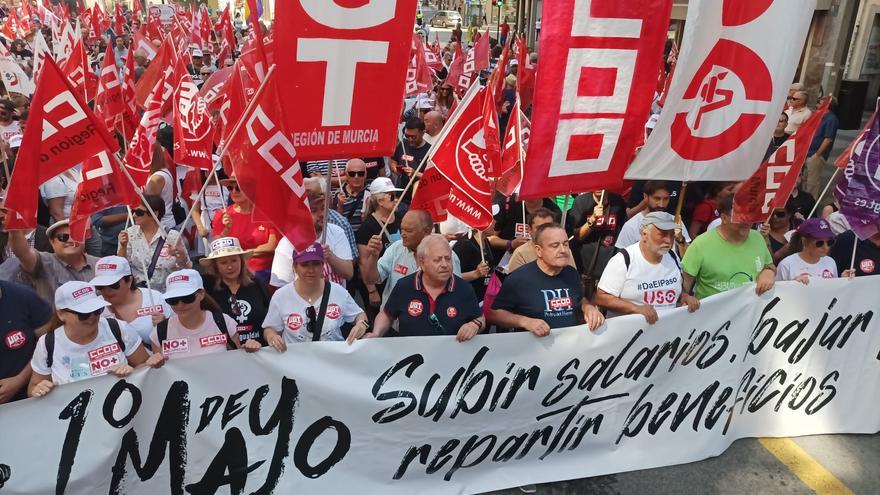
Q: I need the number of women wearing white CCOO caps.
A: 3